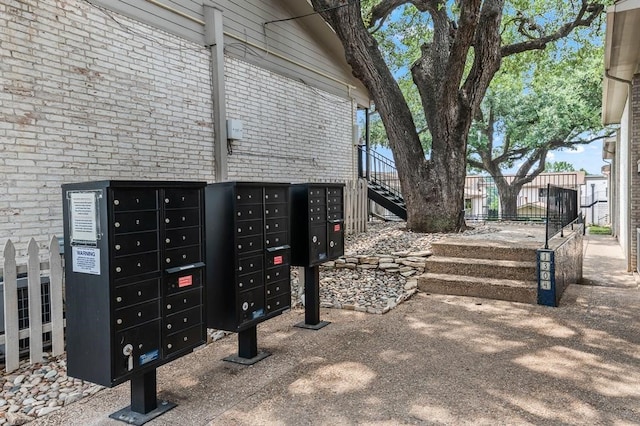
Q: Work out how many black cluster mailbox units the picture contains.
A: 3